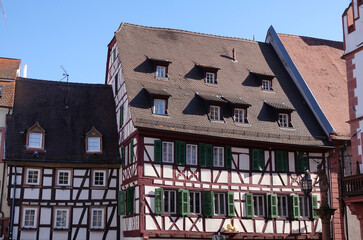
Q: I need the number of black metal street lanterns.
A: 1